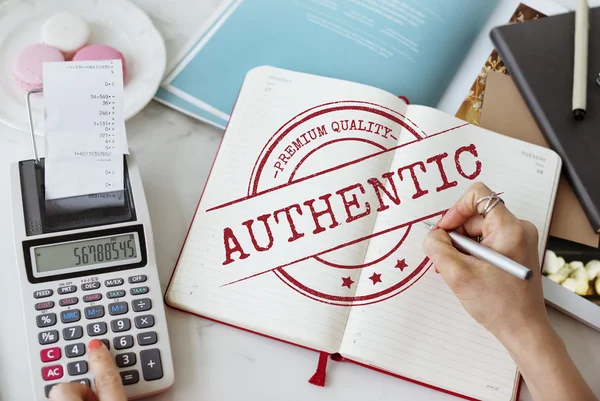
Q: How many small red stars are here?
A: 3